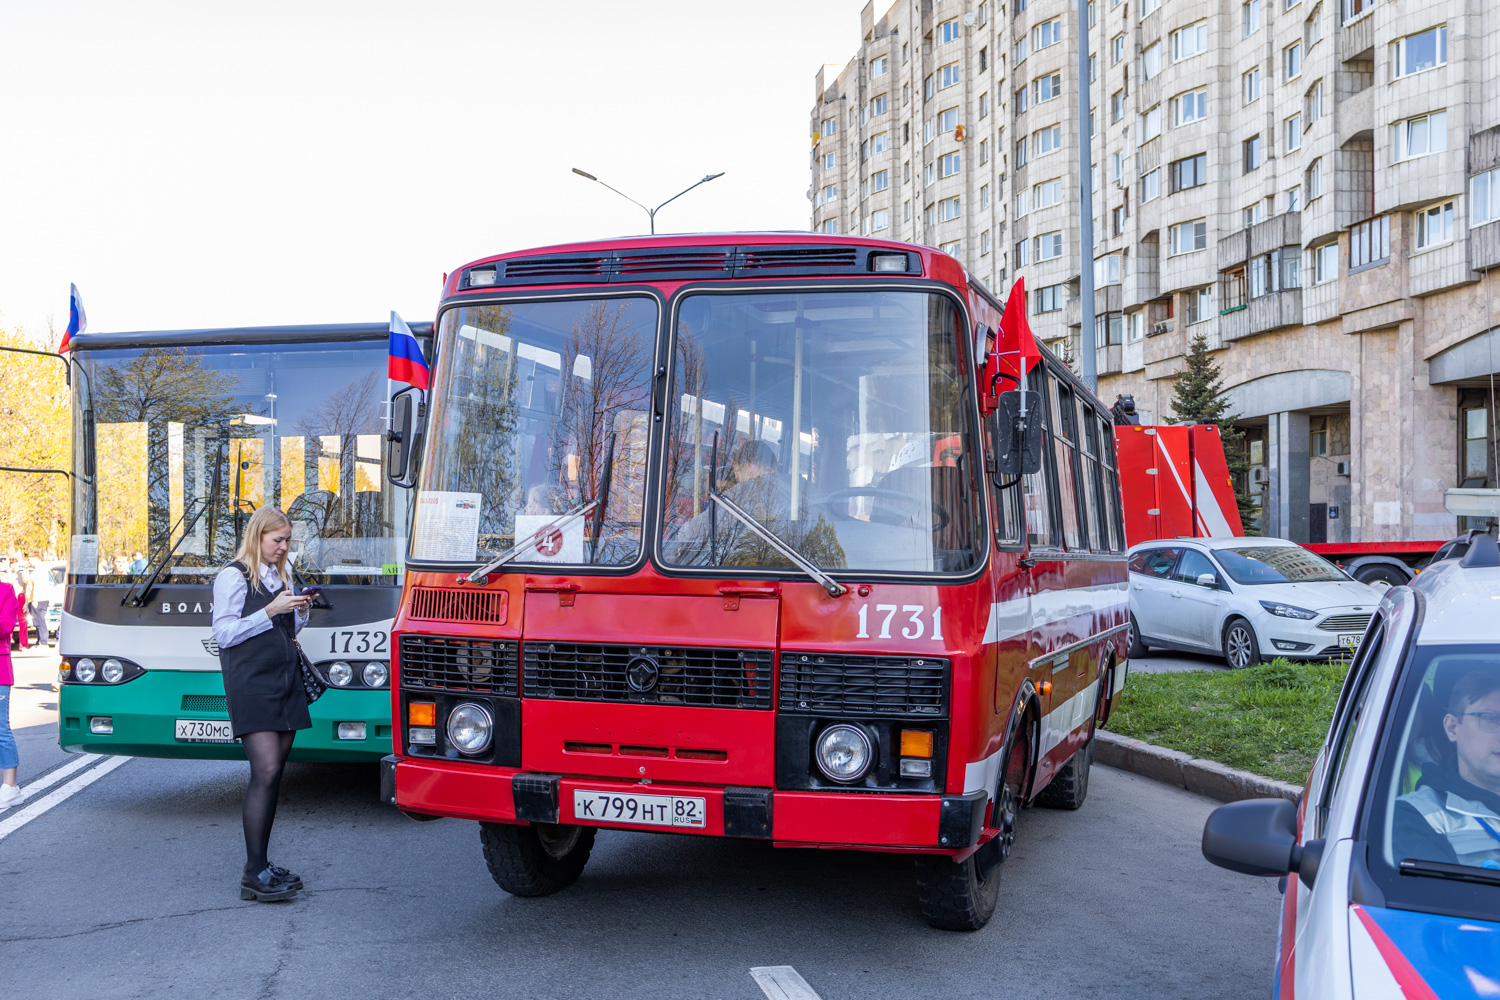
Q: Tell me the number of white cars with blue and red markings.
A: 1